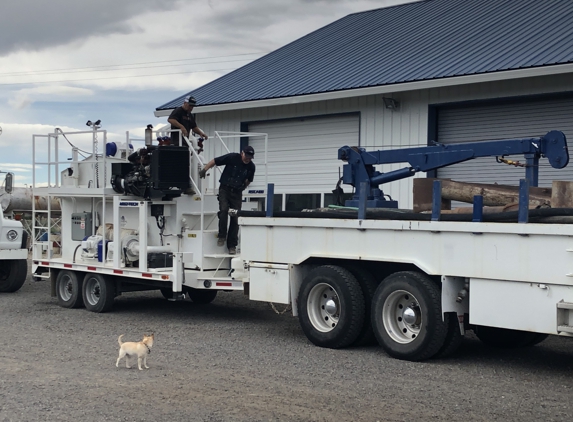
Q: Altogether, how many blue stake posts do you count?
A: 5